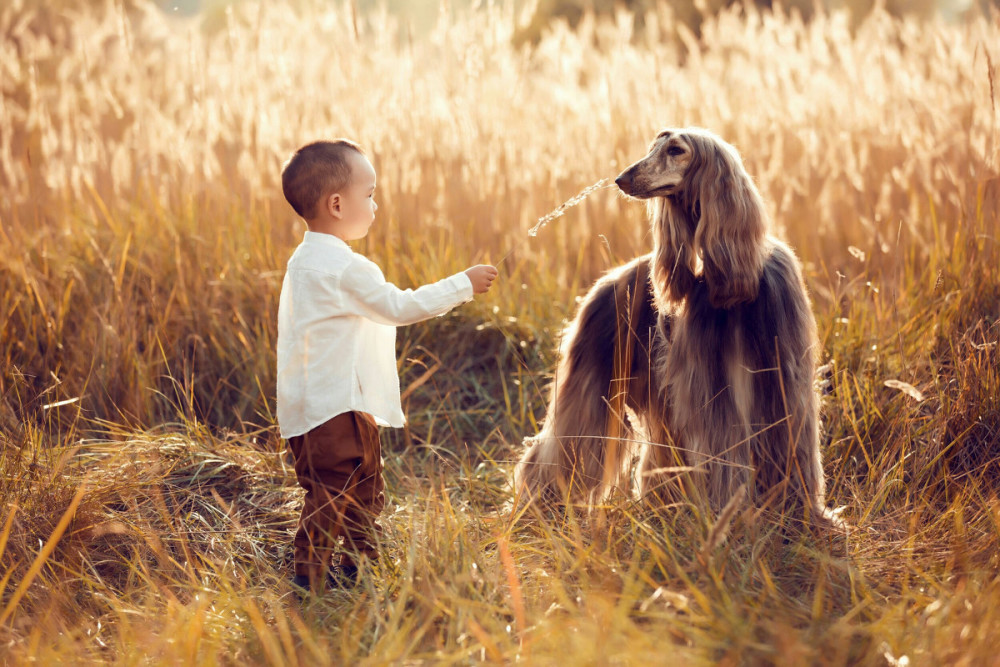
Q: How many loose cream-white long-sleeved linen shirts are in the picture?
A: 1